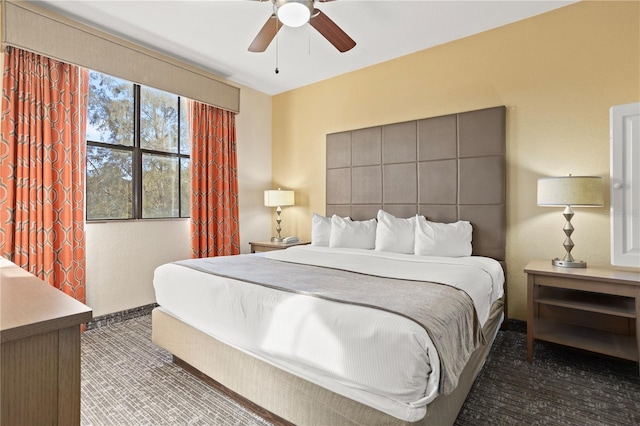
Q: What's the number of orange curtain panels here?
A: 2